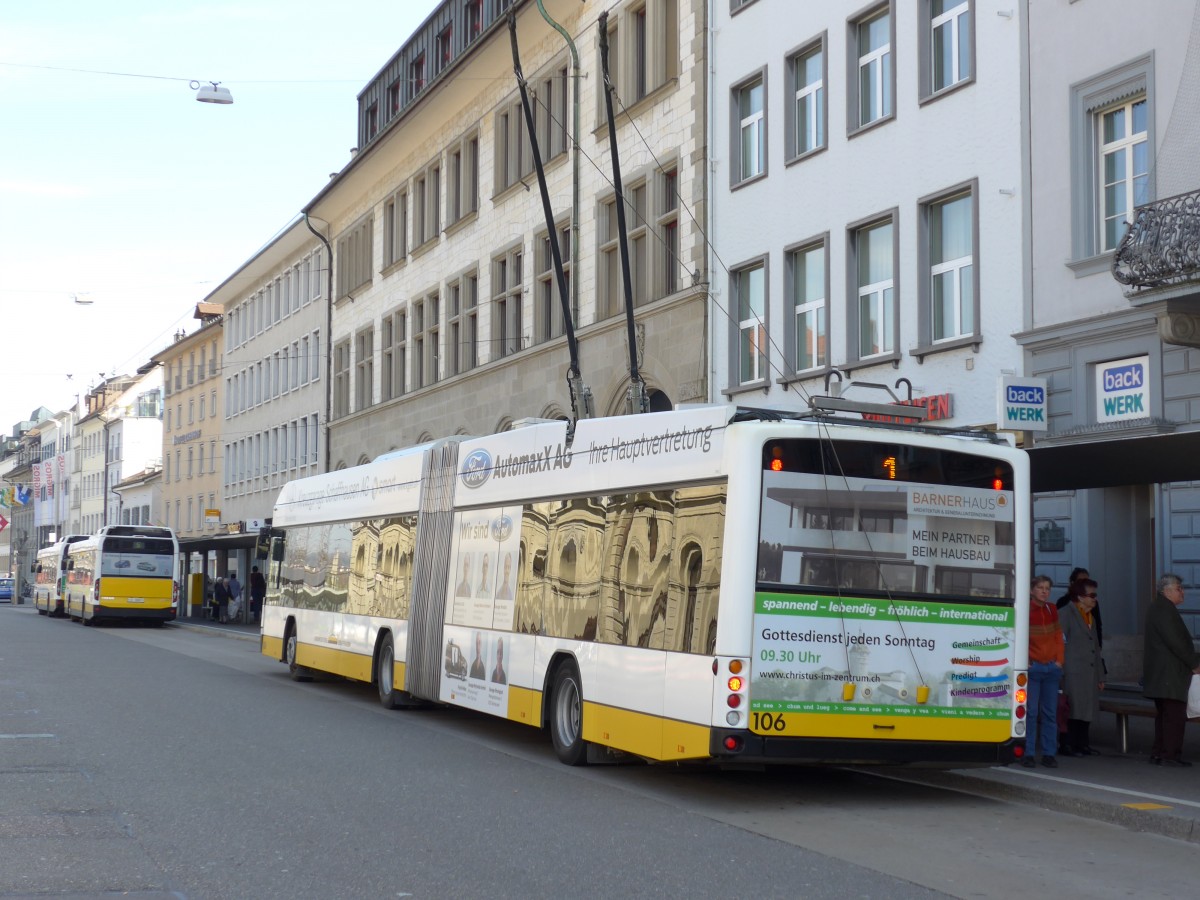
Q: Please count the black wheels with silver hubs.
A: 3